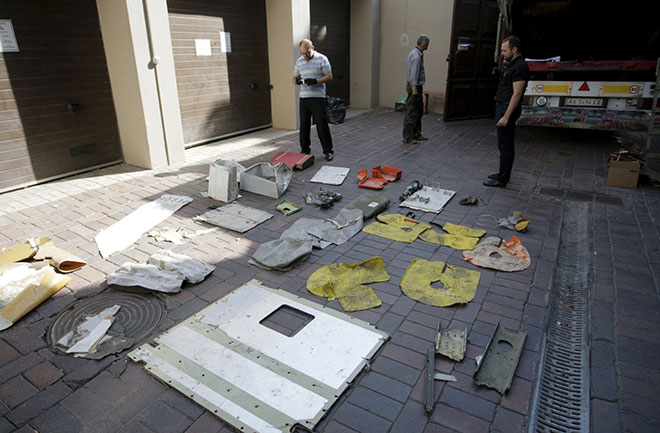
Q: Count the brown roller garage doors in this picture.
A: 3